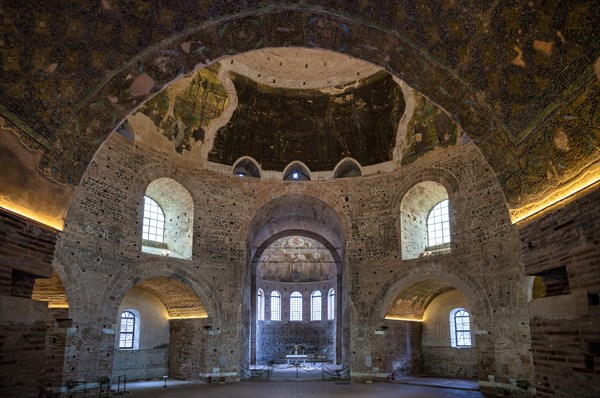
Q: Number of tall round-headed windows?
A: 9